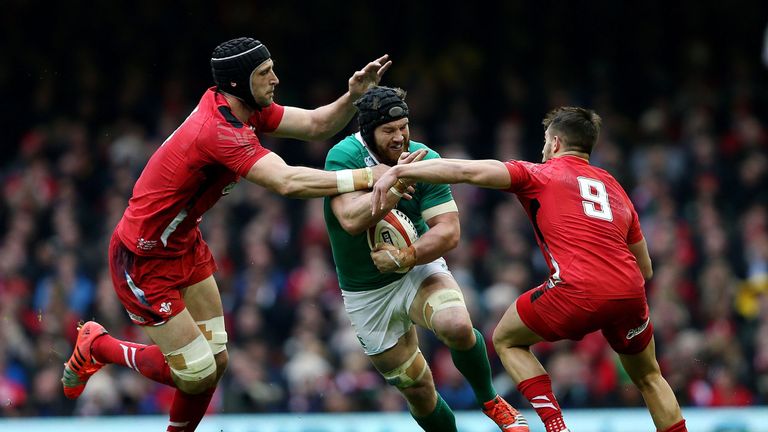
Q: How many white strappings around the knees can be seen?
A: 4